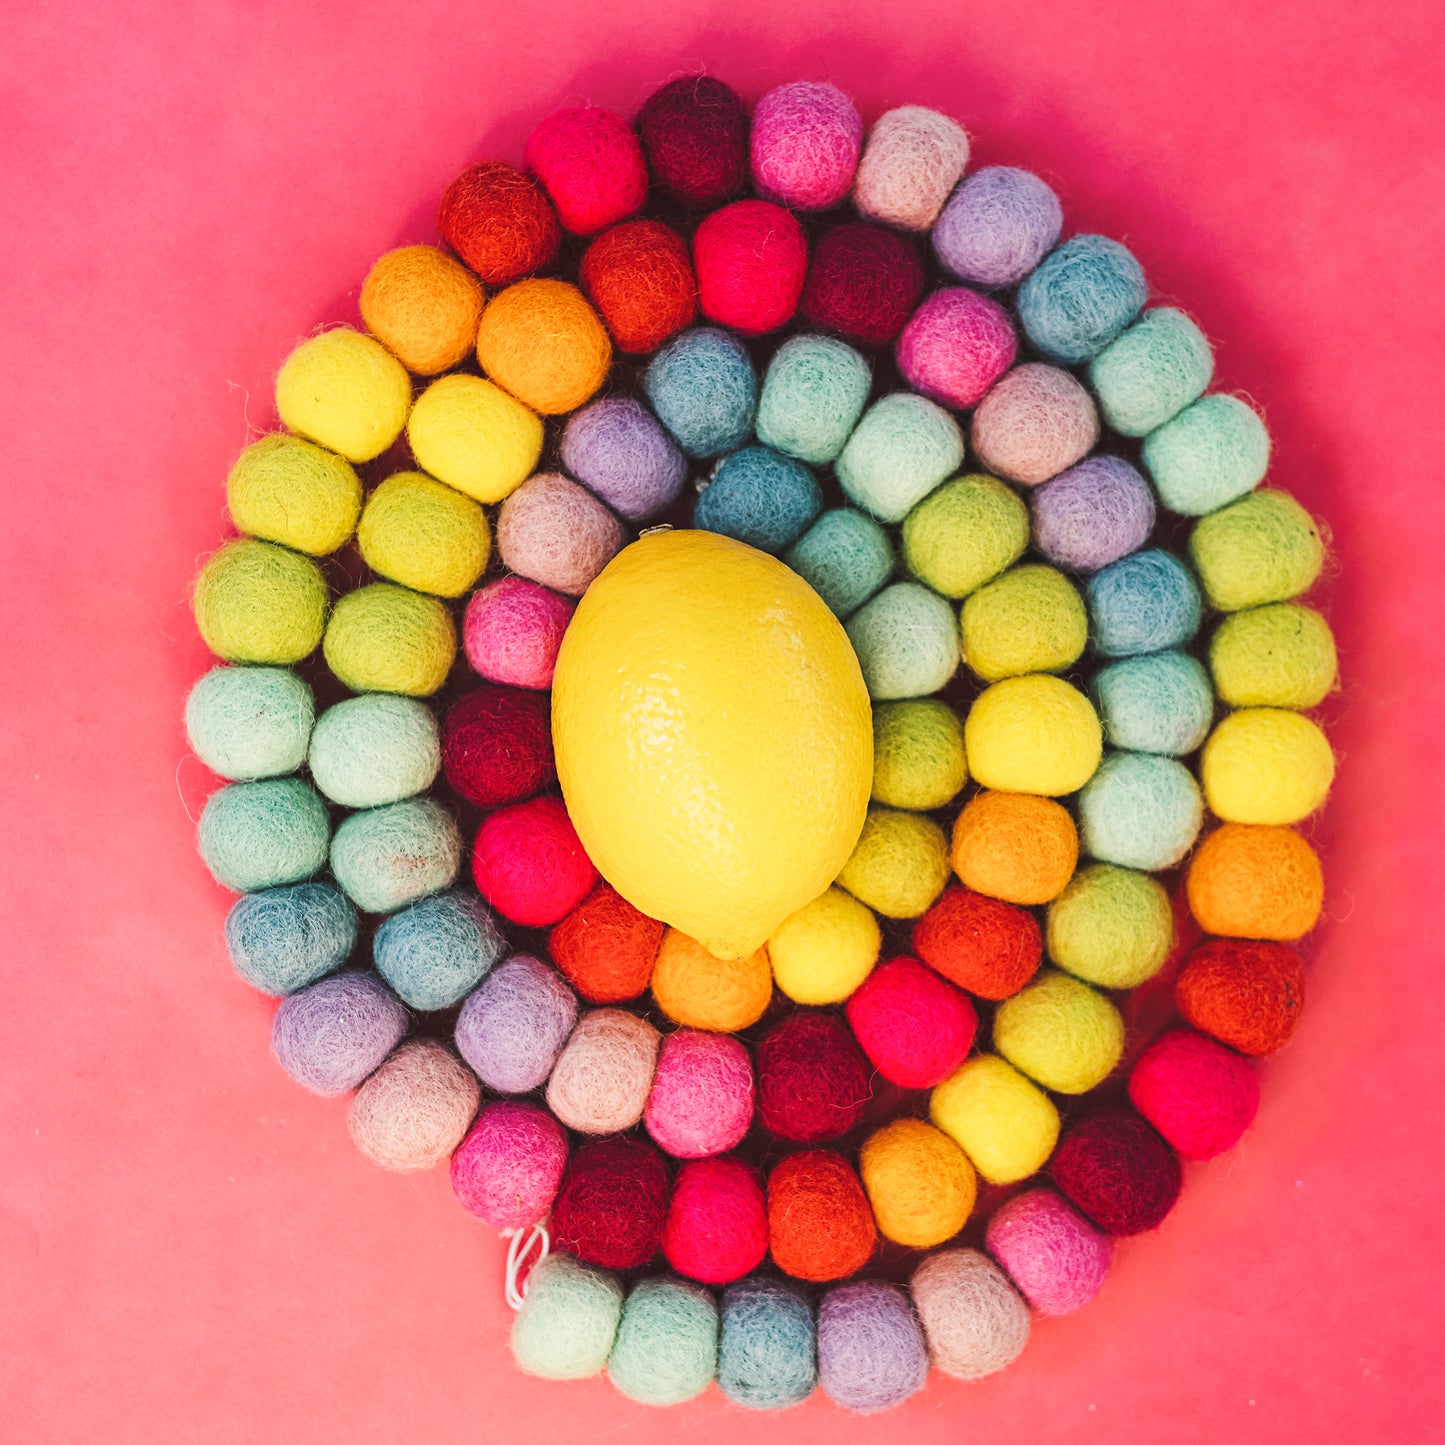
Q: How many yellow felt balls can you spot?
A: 6